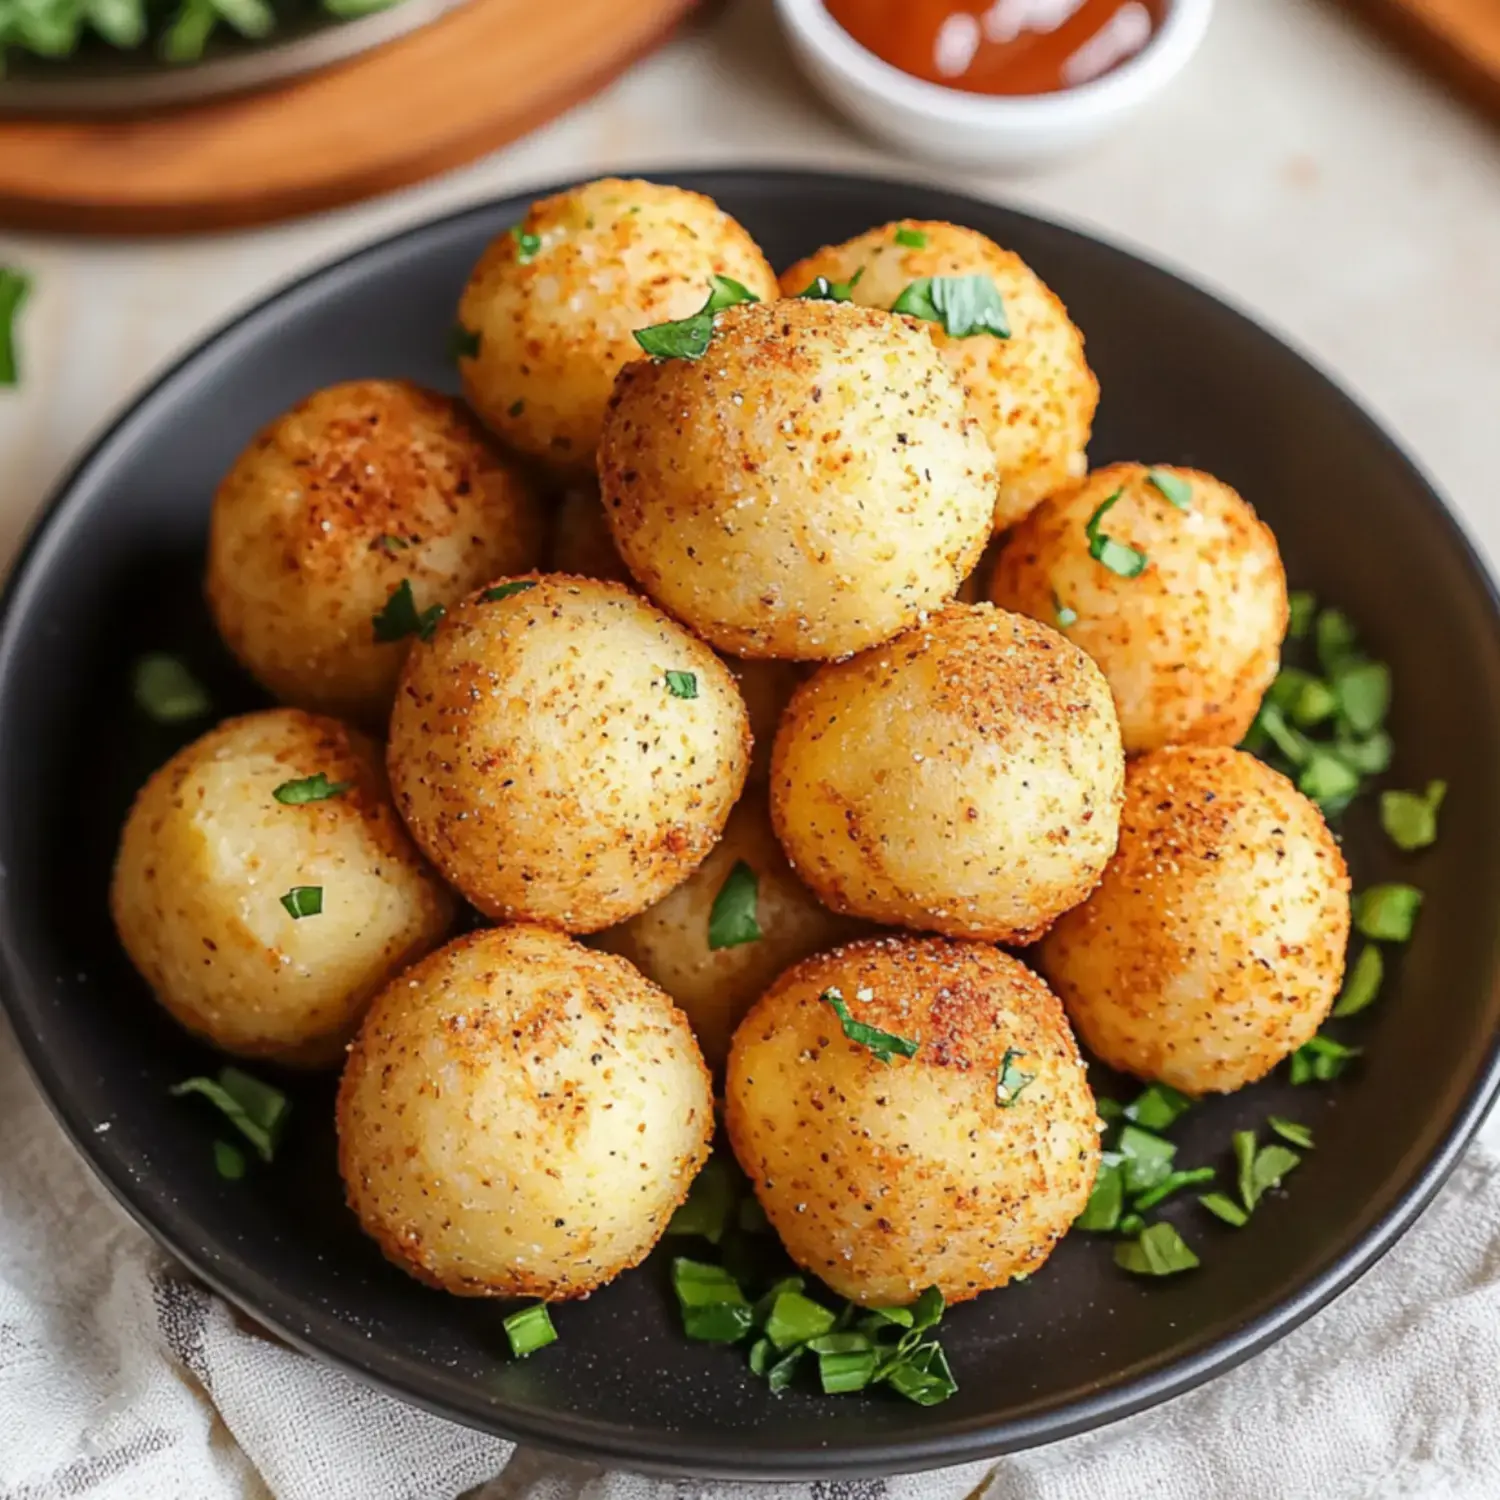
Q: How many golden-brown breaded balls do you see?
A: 12